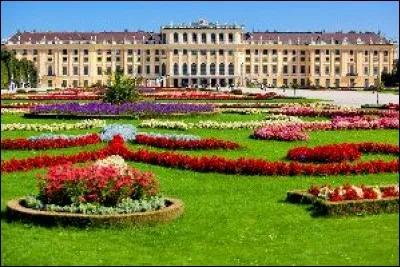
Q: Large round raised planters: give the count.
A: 1